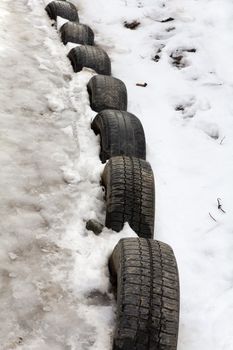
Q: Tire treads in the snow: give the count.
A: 7